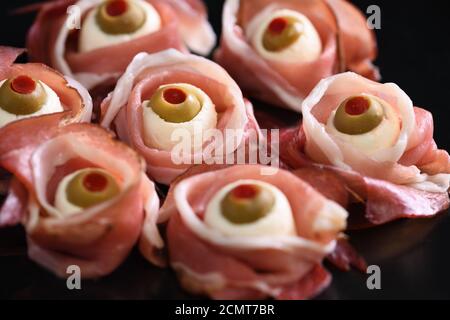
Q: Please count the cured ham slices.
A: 7